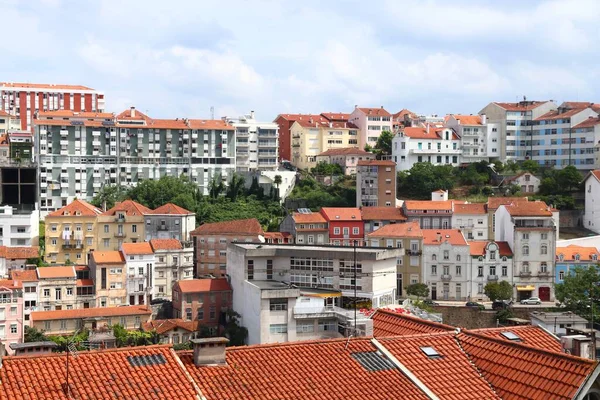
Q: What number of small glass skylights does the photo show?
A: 2